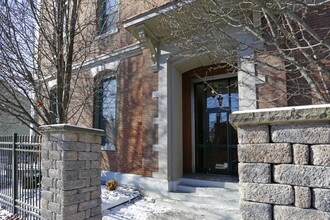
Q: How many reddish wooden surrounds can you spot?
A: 1